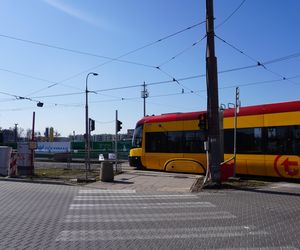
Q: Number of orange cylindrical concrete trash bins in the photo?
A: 0